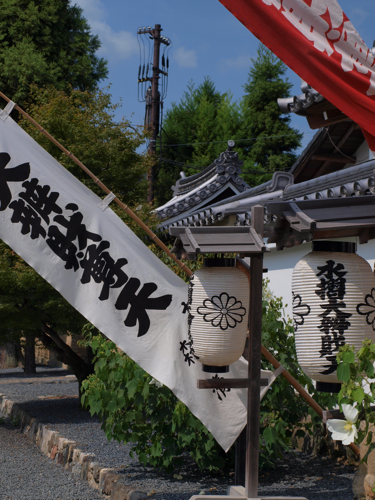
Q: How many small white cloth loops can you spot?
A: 3